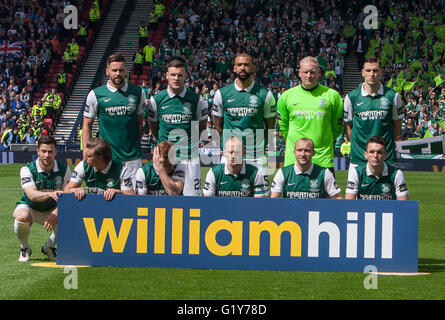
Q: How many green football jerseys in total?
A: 11